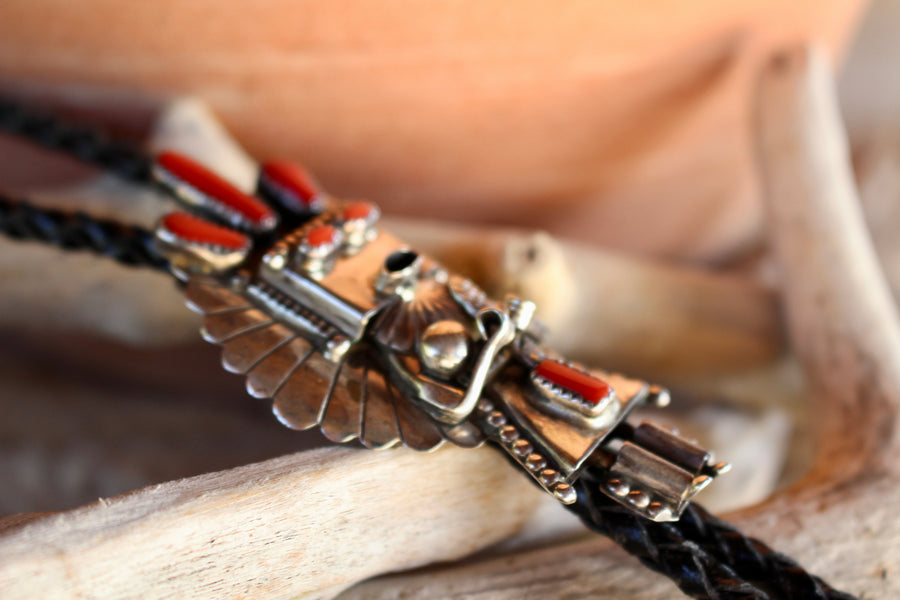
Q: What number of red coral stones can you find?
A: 6